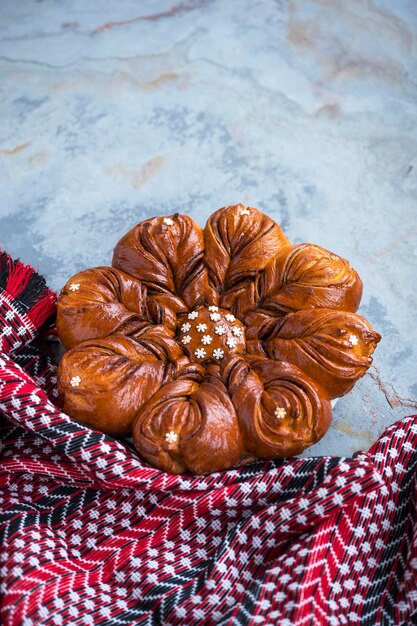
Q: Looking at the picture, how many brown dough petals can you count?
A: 8